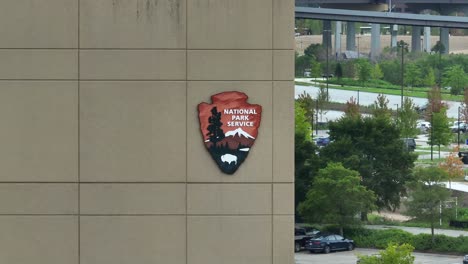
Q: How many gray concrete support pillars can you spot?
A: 8